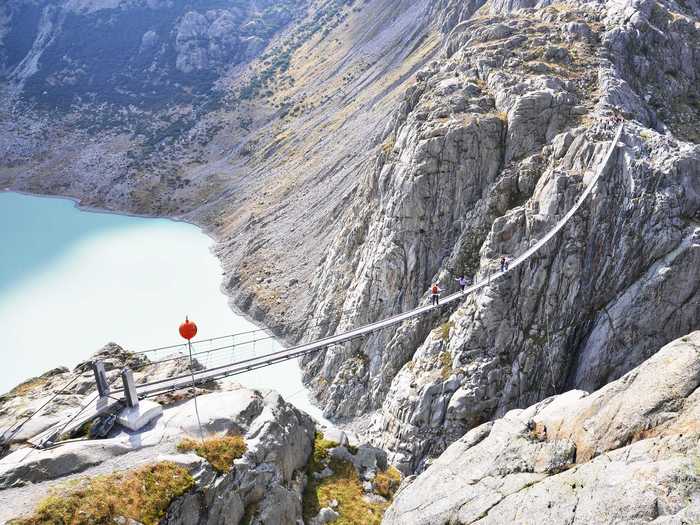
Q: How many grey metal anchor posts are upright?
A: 2